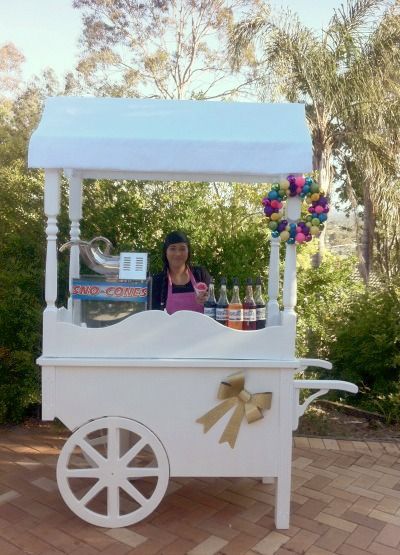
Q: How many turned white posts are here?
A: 4